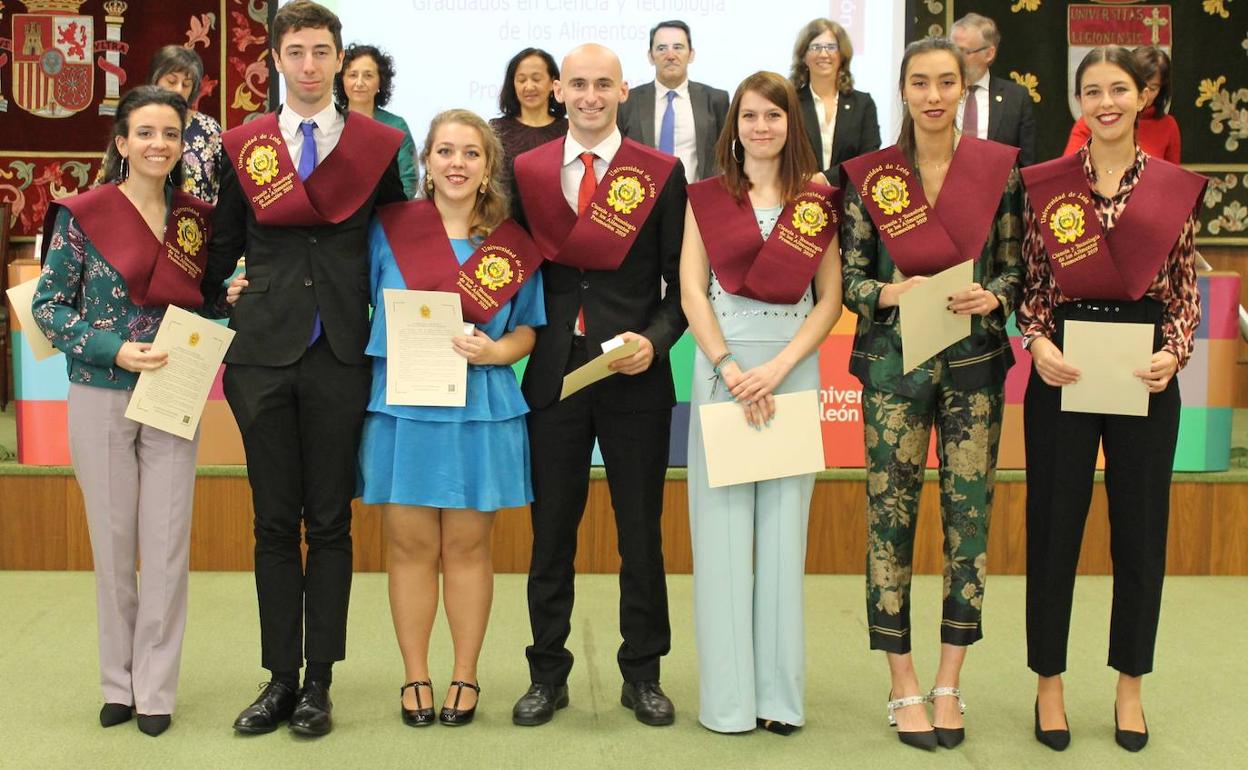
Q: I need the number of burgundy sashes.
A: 7